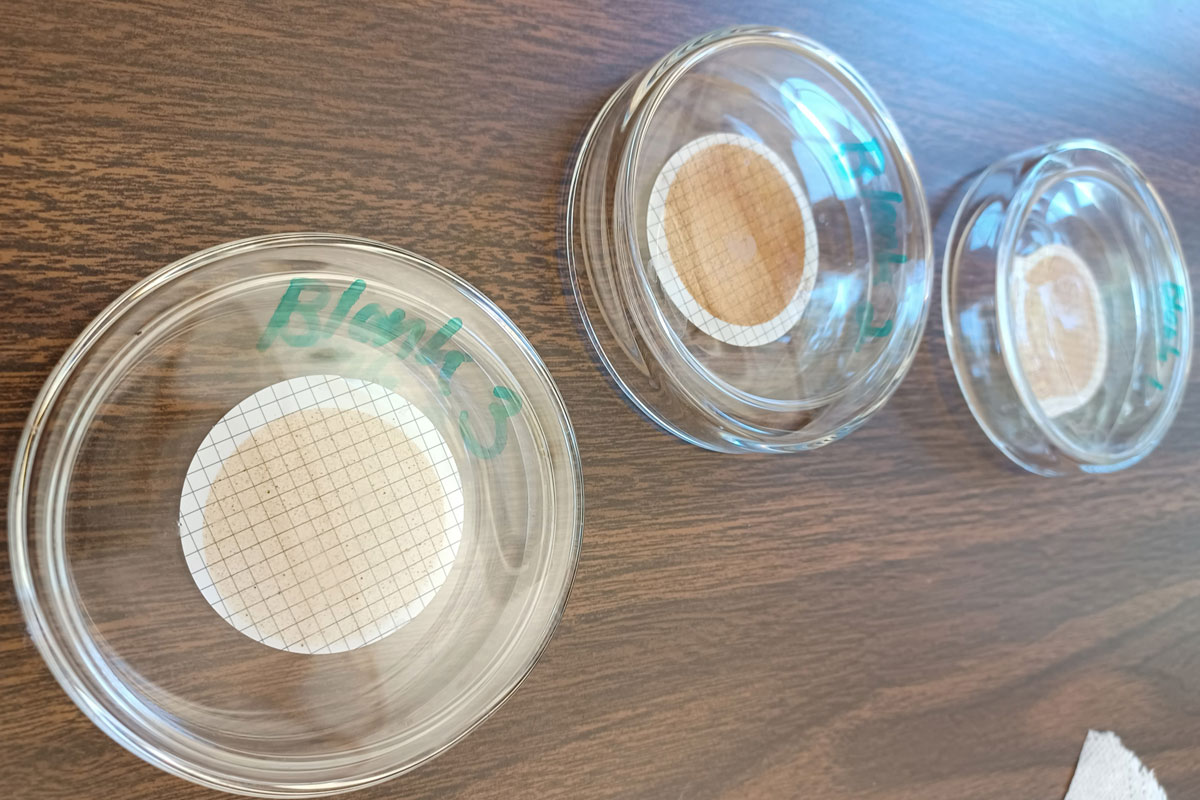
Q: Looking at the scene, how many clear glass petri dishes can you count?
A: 3